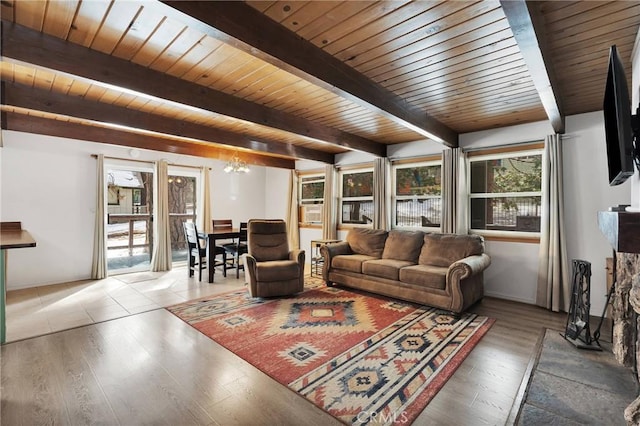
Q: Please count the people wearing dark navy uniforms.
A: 0